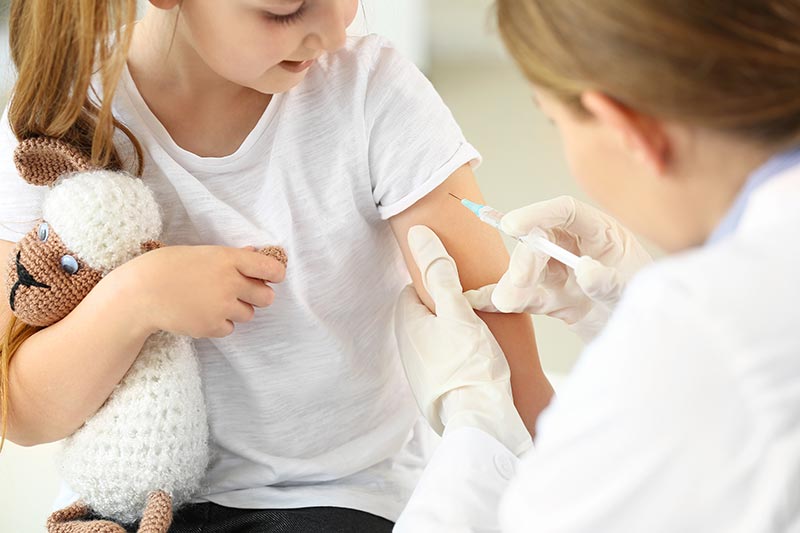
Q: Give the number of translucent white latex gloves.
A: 2